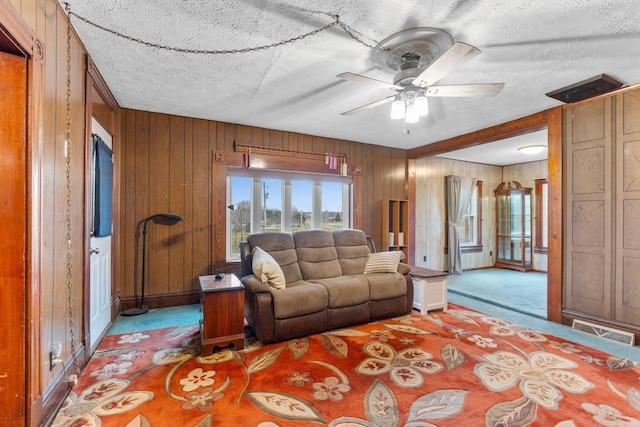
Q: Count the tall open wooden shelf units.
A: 1